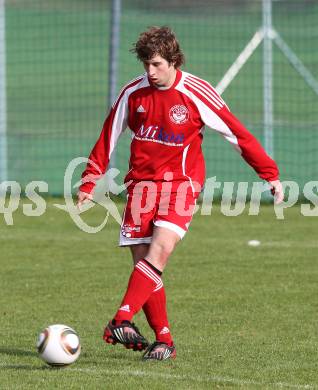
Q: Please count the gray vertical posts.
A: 3